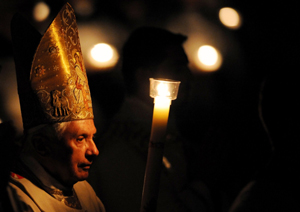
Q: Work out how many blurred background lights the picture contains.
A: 4